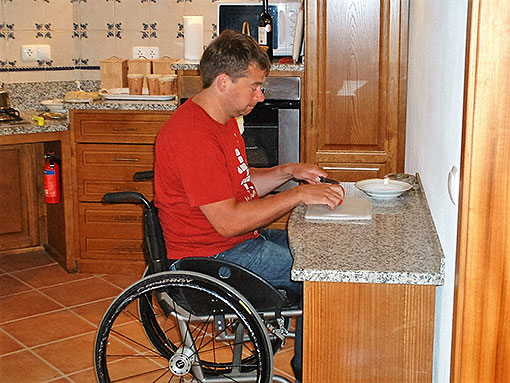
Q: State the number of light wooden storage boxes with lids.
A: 3